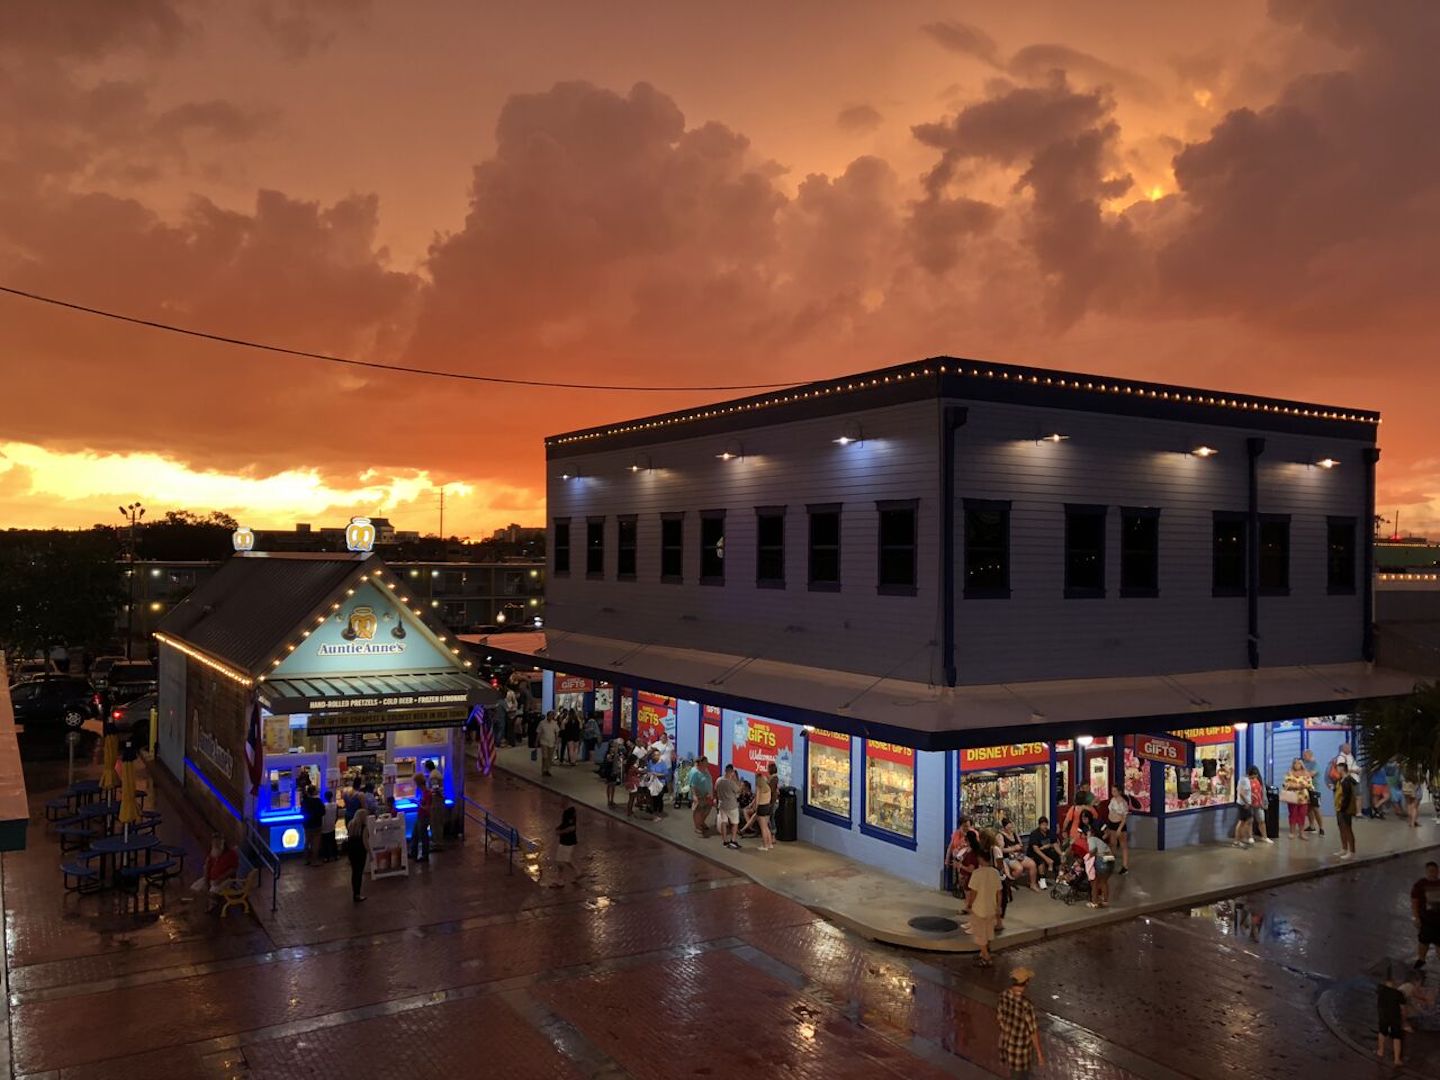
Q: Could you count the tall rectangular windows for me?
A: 14